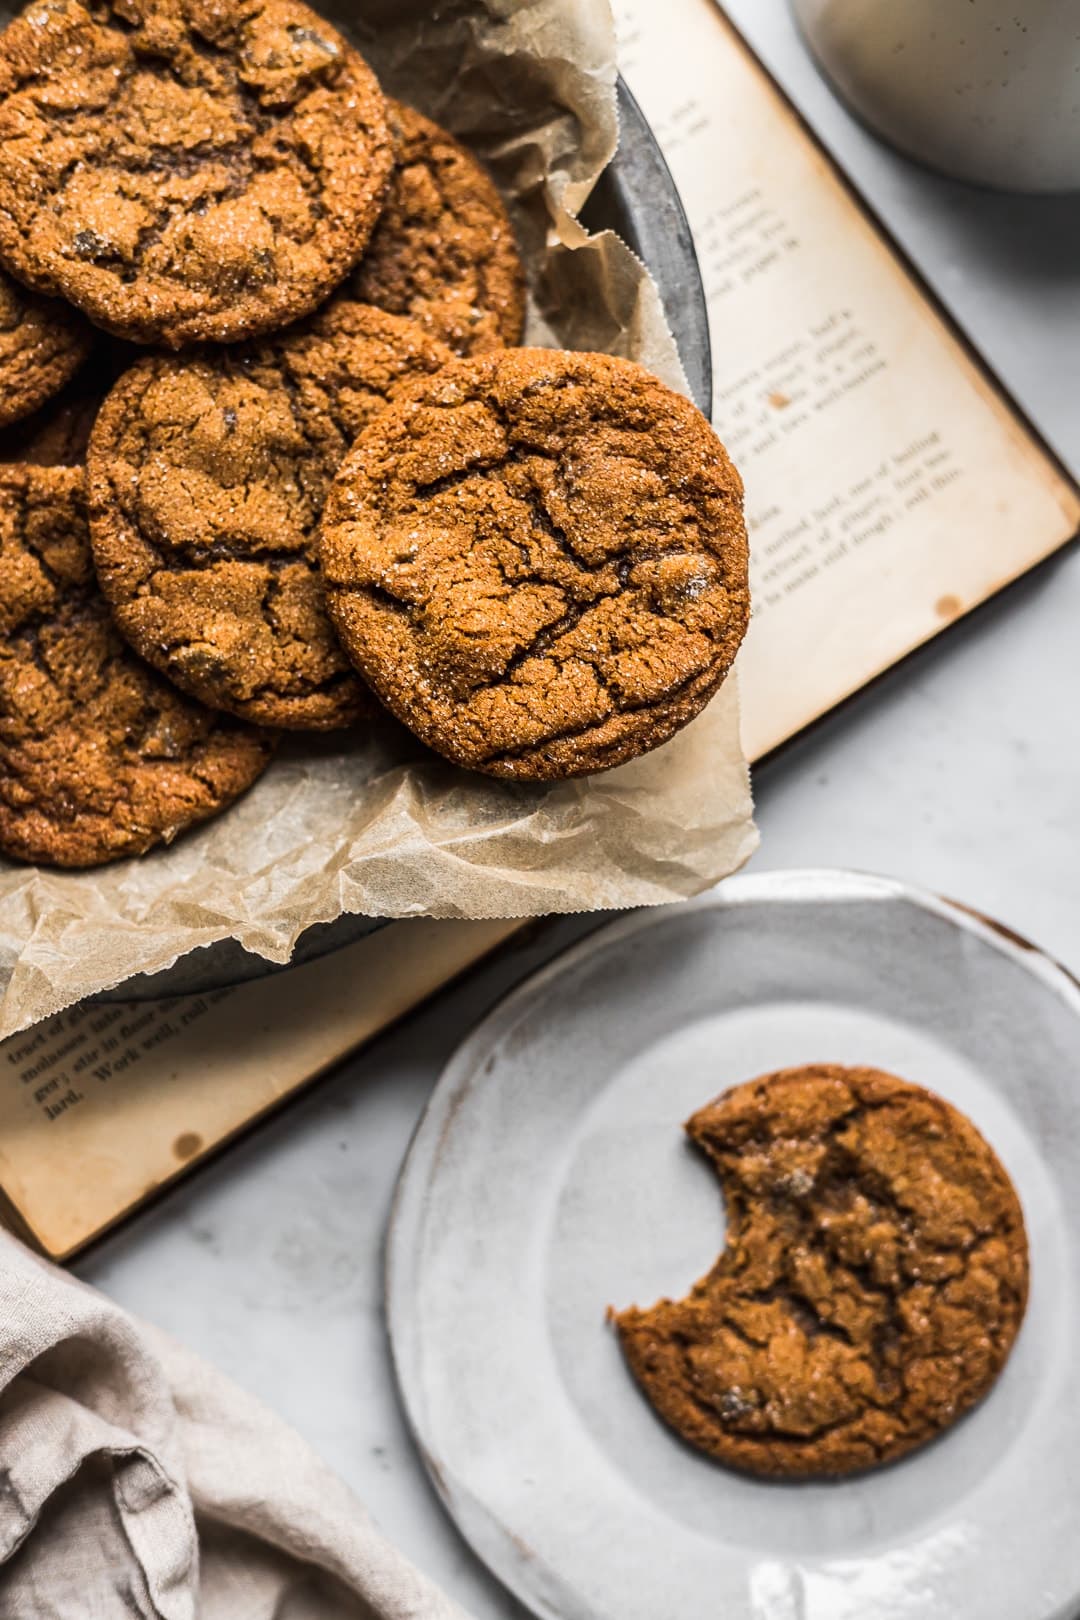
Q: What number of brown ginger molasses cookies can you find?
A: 7